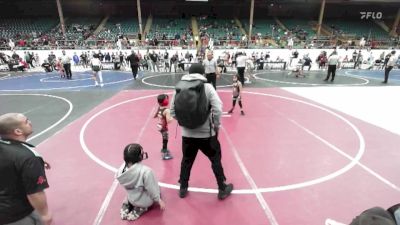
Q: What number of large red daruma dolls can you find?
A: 0